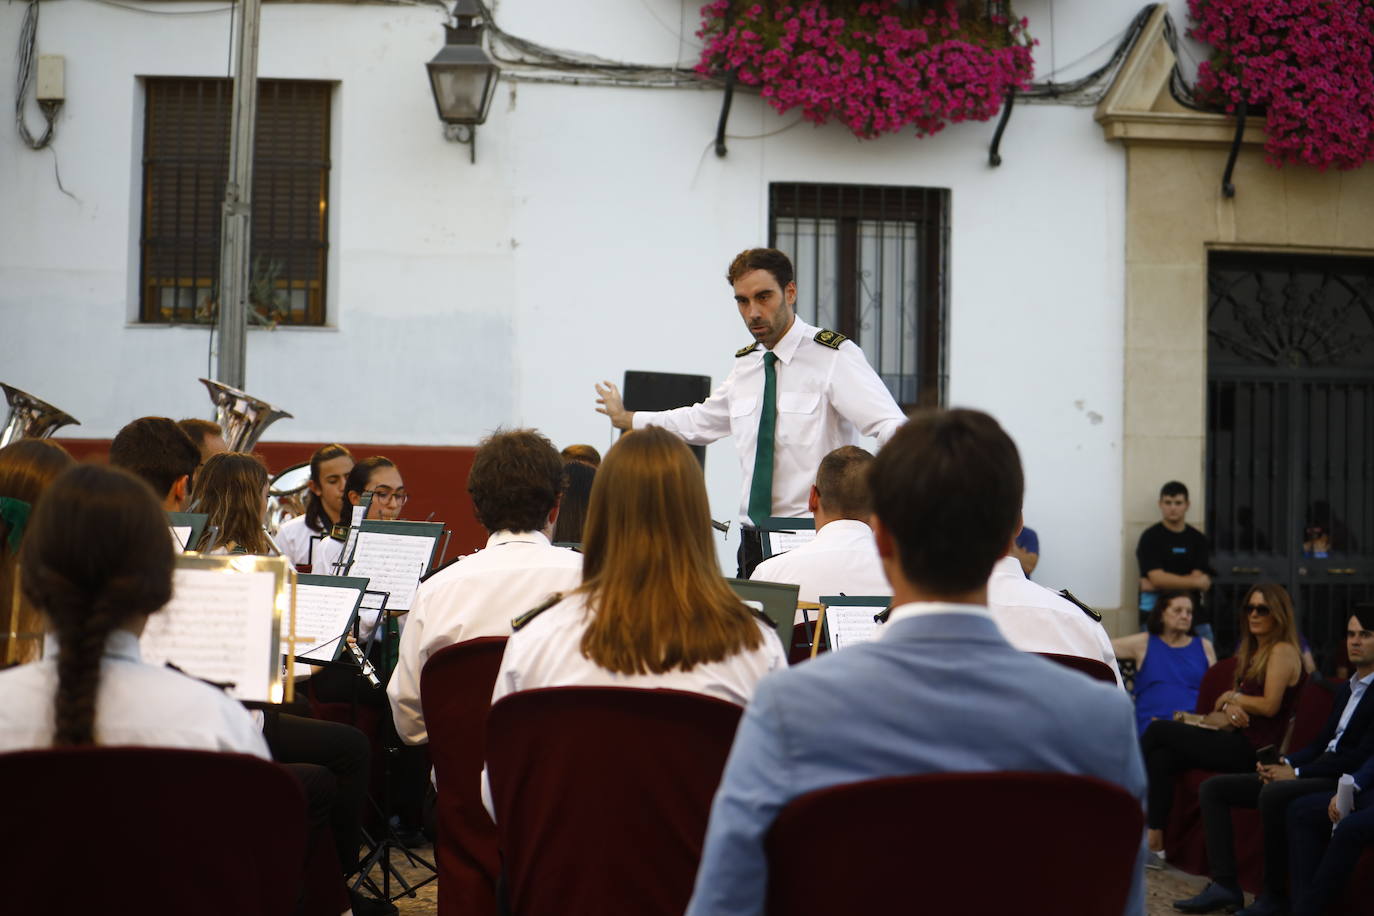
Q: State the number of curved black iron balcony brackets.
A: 3